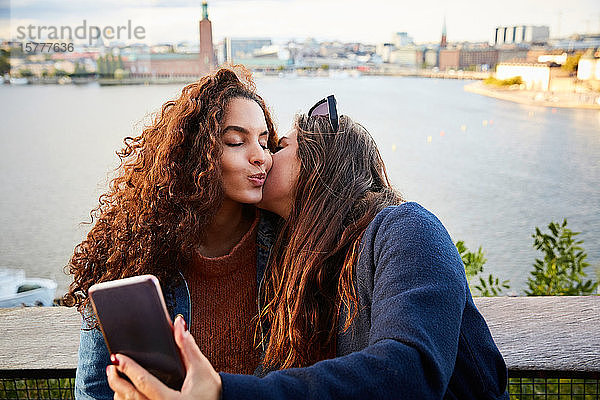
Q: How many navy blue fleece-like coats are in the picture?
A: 1